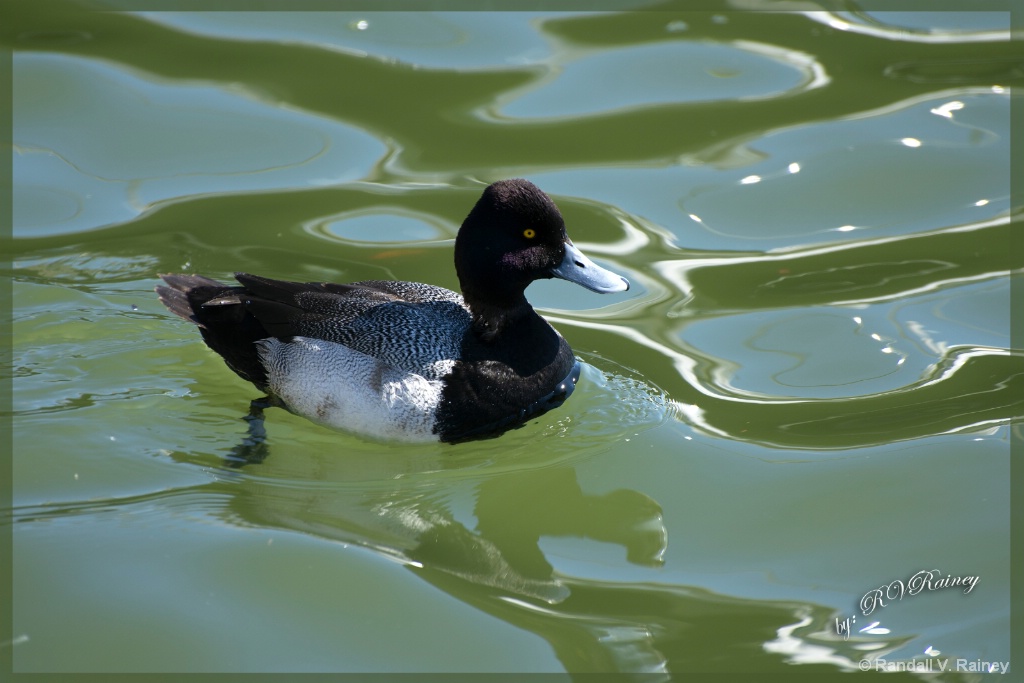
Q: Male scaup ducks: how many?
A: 1